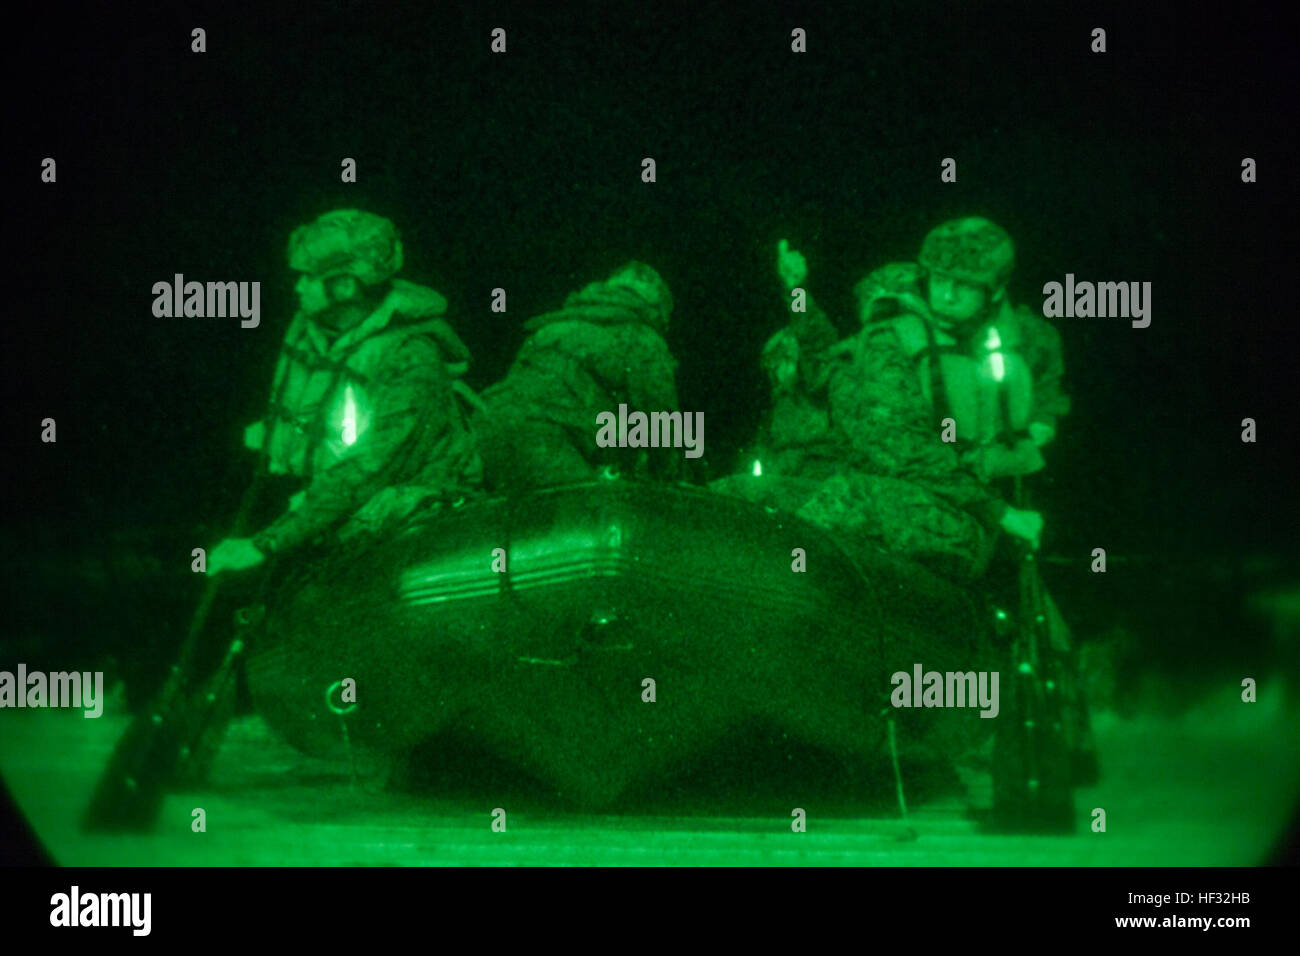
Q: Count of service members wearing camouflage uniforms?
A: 5